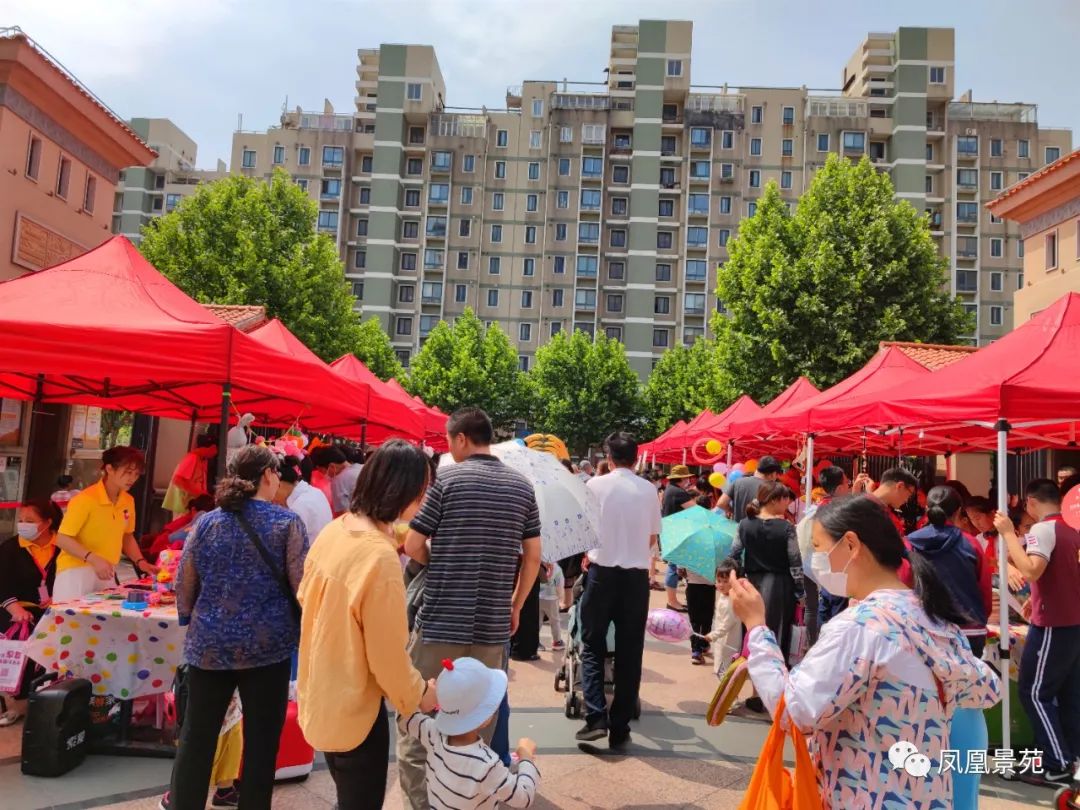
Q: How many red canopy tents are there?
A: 12